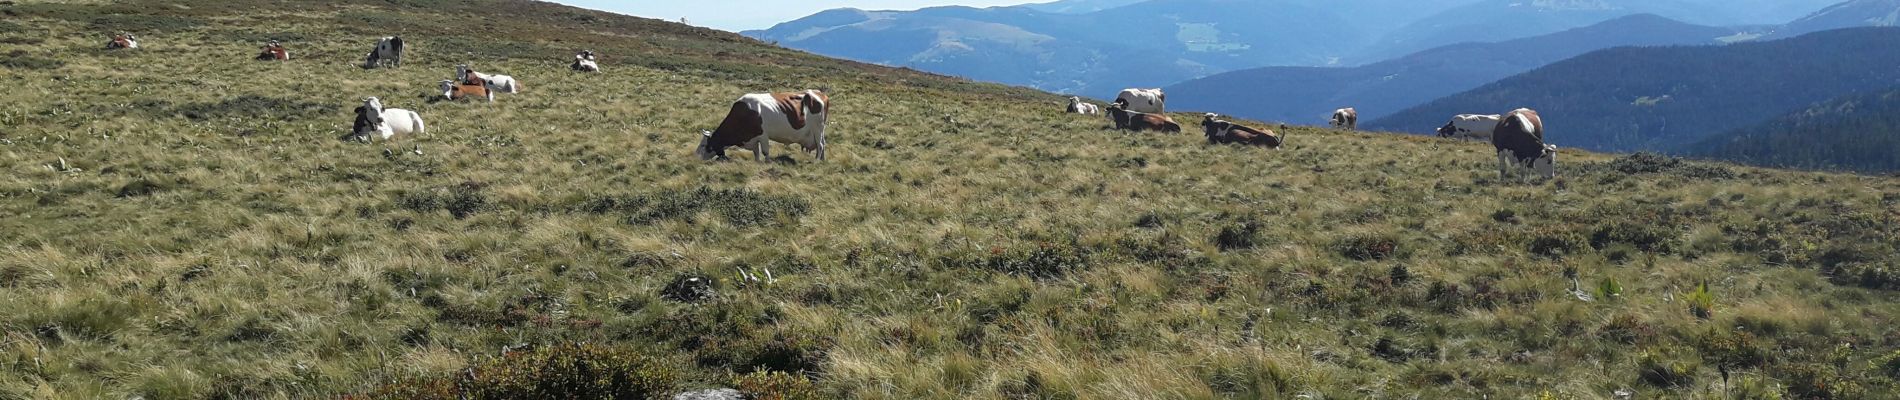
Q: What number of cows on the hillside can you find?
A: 15